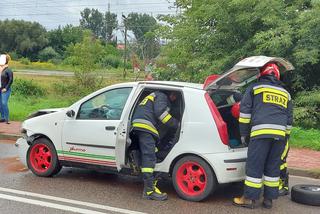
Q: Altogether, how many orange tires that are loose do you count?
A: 0